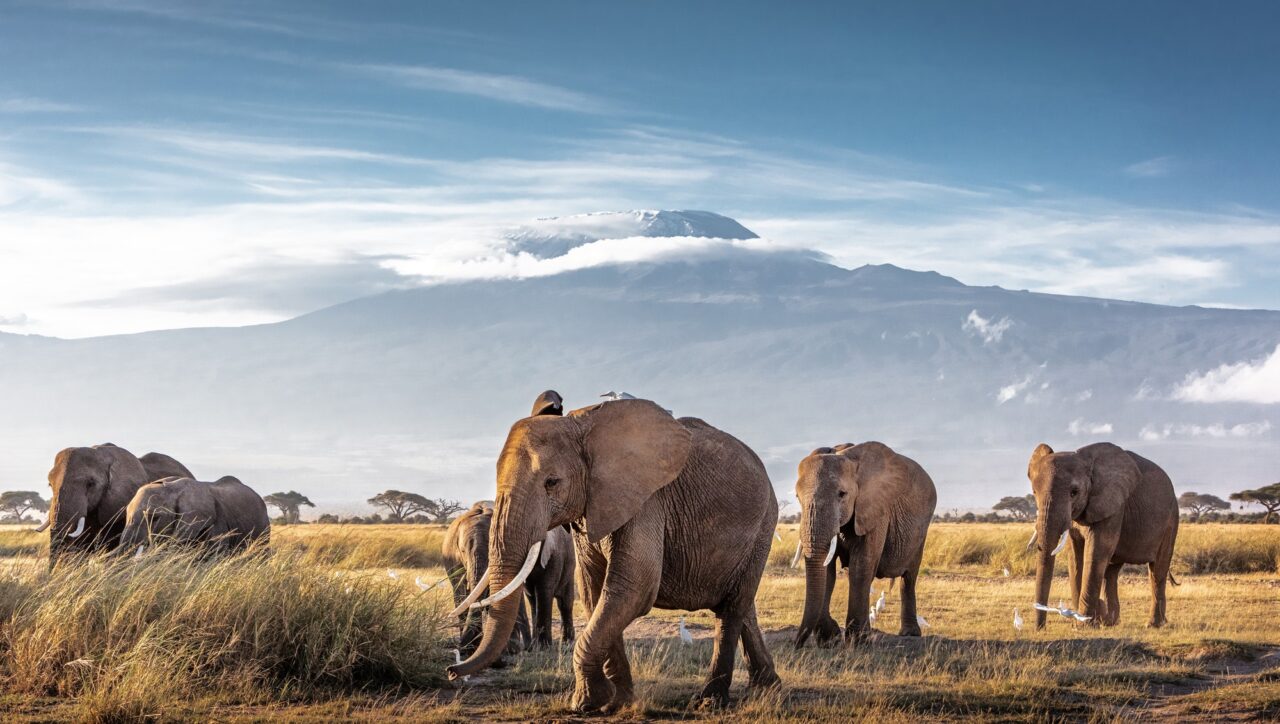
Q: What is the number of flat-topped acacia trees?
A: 6